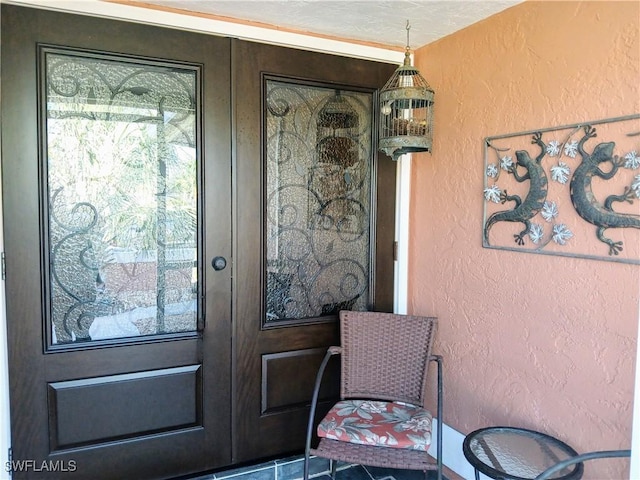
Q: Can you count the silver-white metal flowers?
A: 11